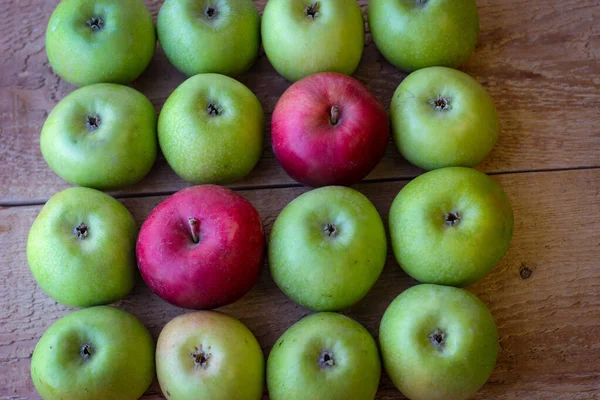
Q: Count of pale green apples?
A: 14